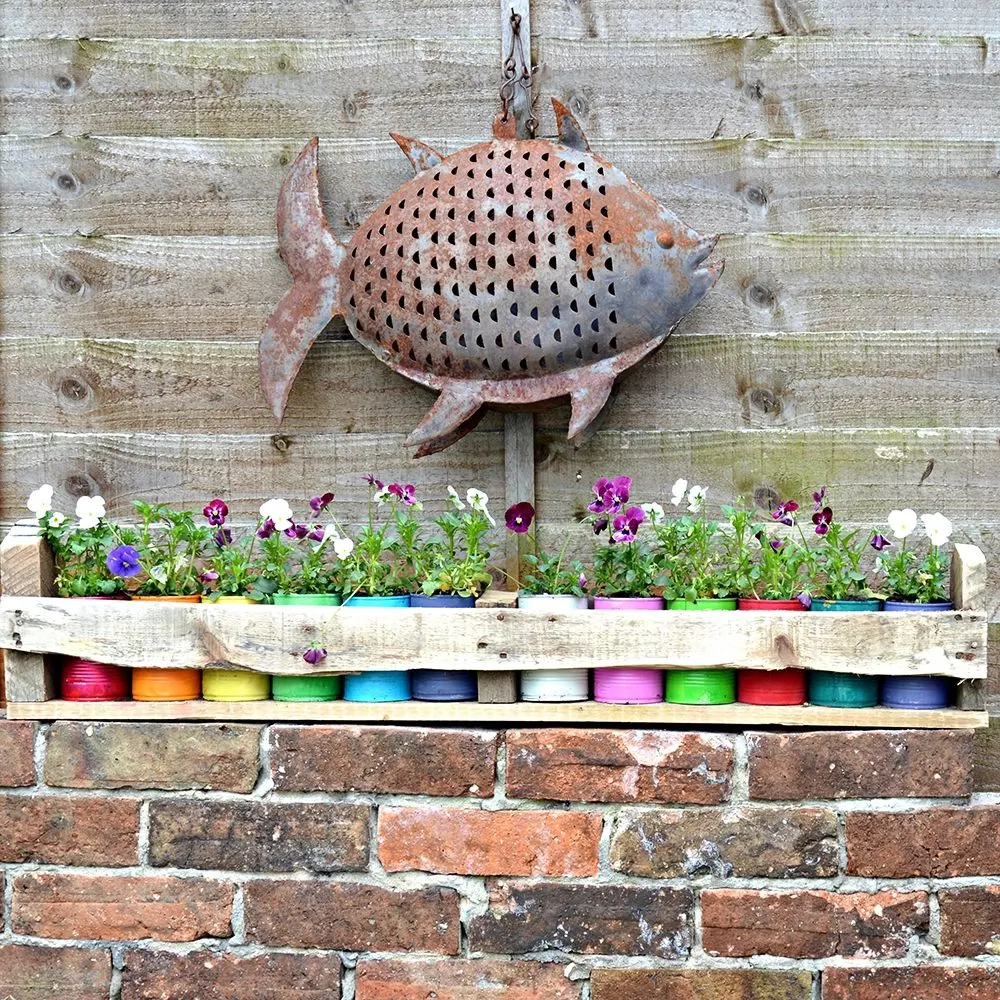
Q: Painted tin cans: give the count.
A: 12